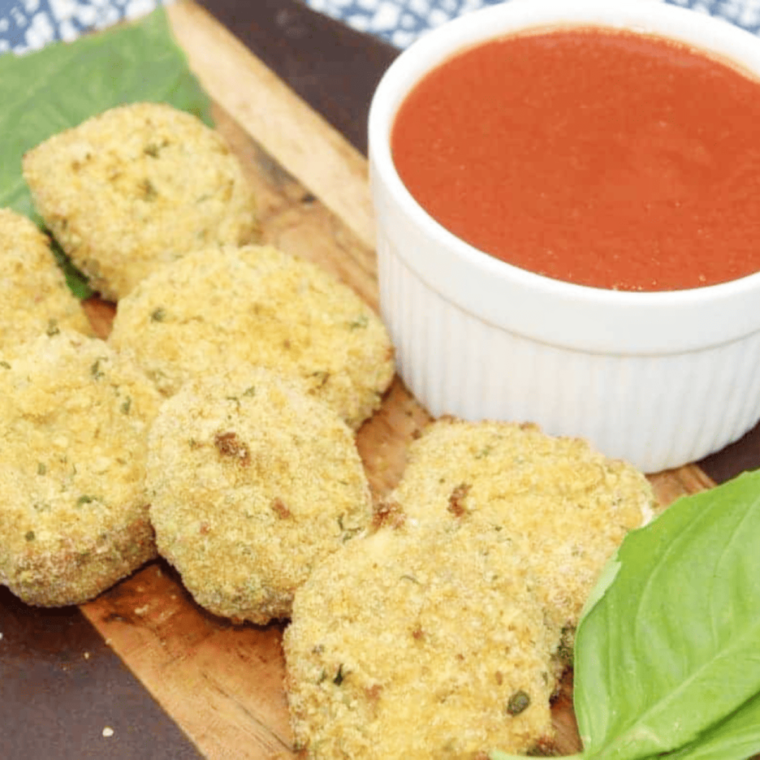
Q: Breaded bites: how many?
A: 7